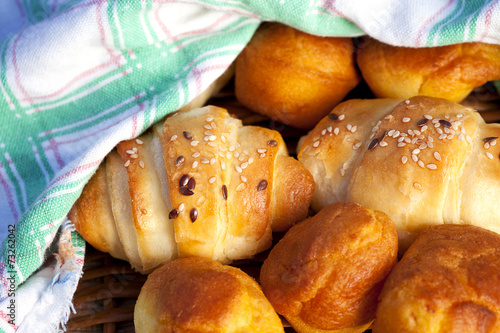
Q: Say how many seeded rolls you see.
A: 2